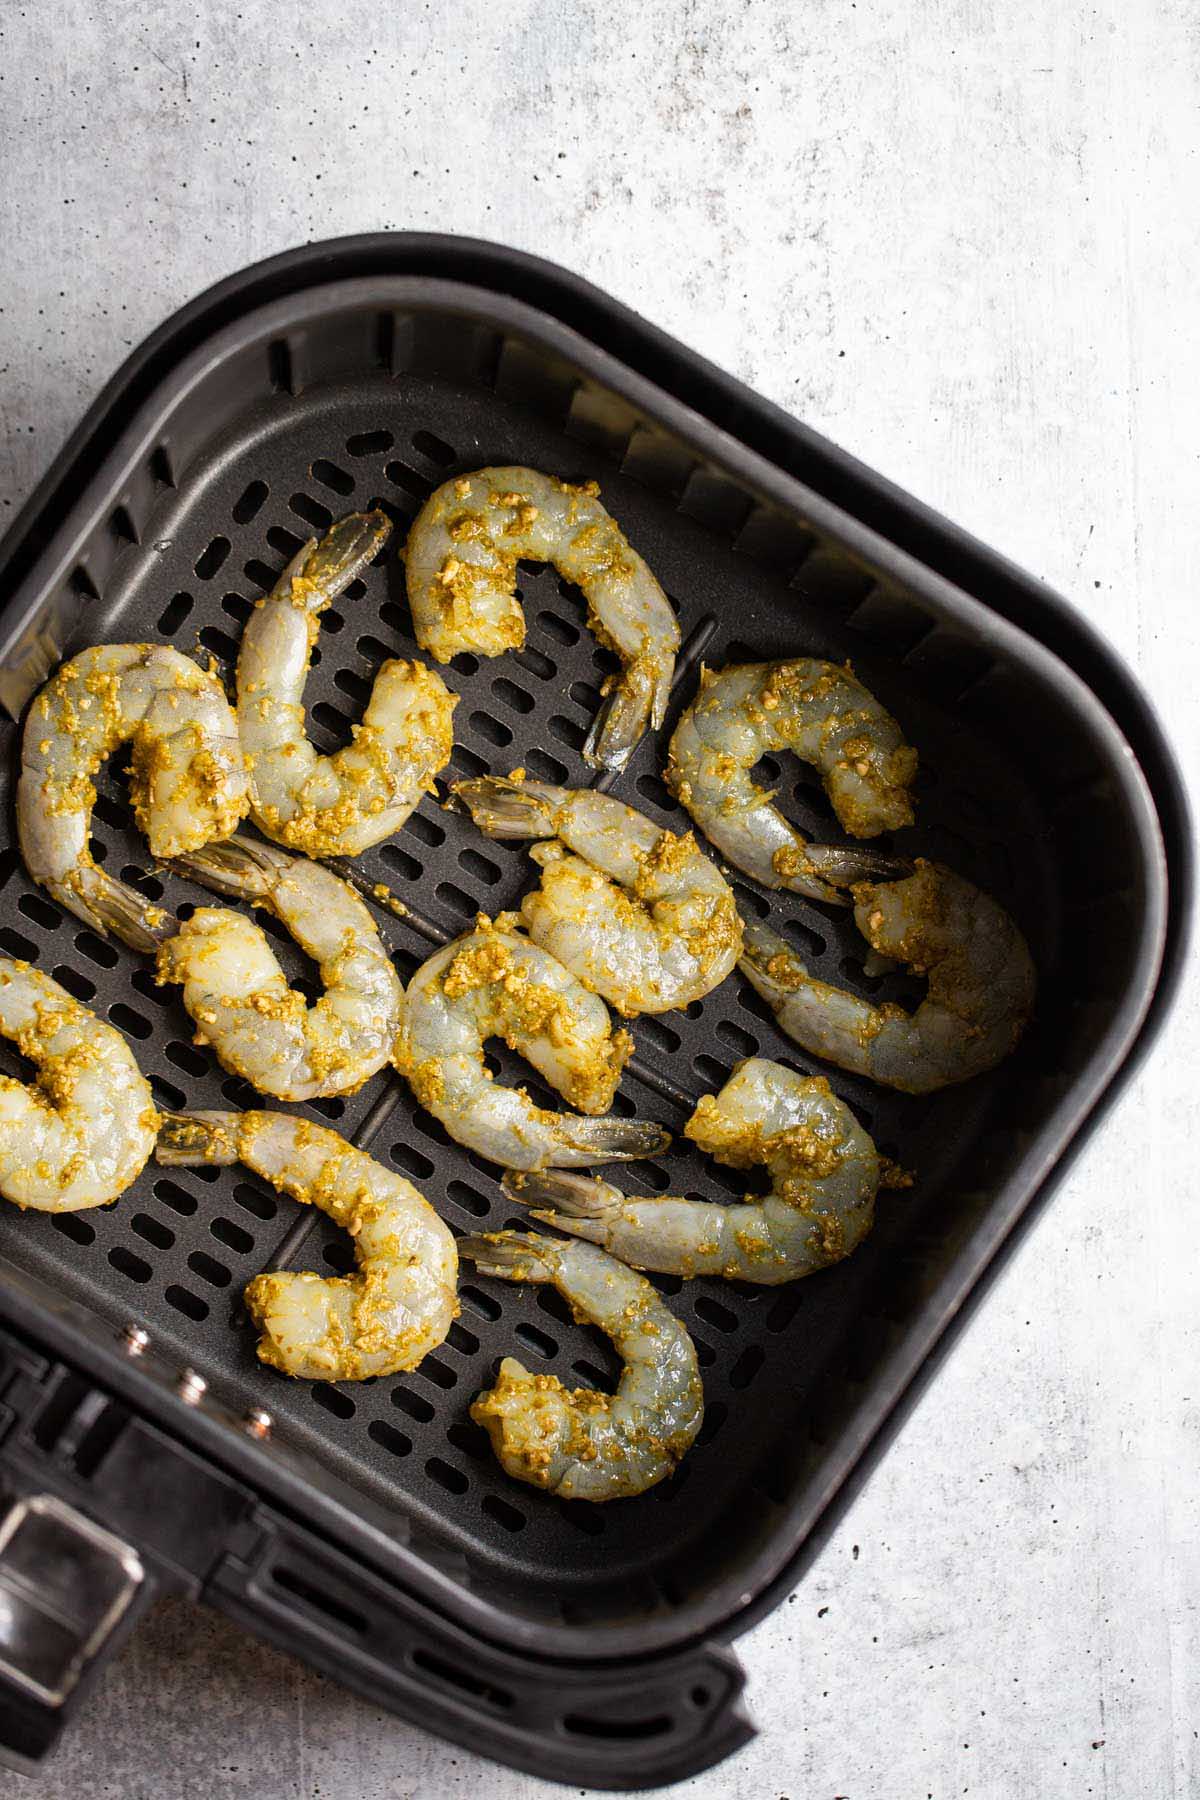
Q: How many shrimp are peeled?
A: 12